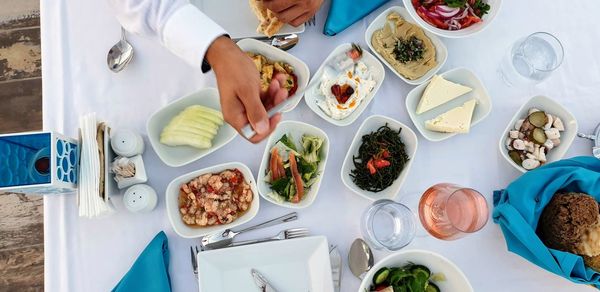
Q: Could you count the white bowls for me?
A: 11